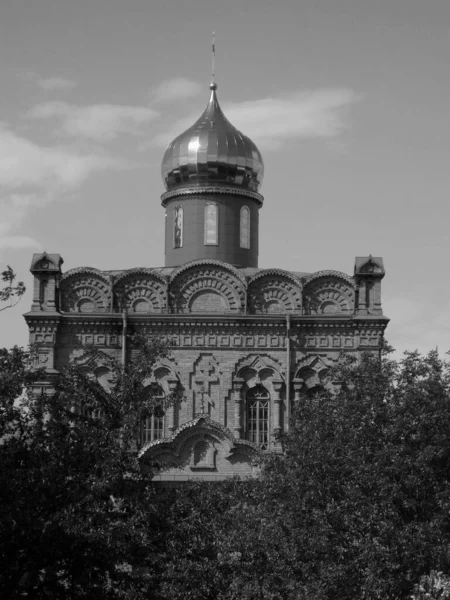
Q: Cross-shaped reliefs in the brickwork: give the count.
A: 1